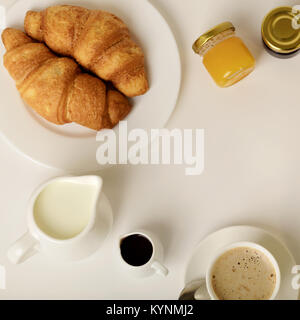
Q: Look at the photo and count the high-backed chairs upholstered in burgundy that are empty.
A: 0